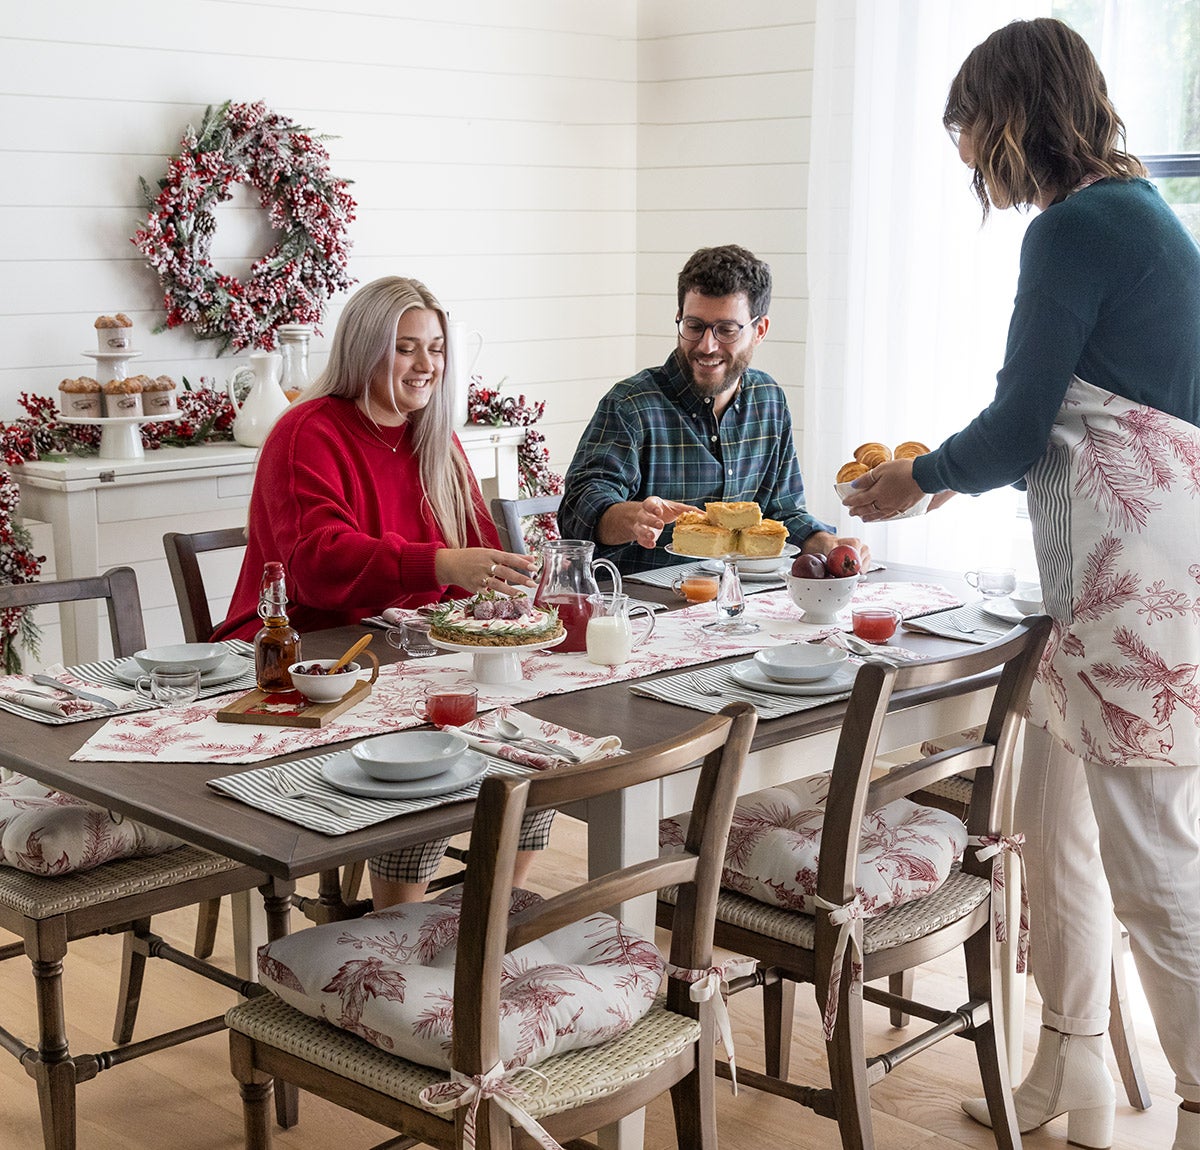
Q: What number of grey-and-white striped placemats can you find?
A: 6